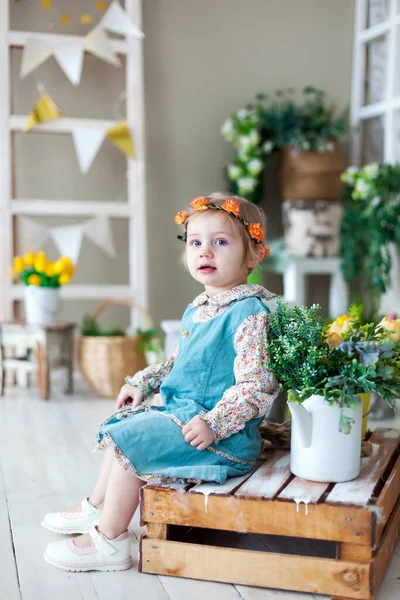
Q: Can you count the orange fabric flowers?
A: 5